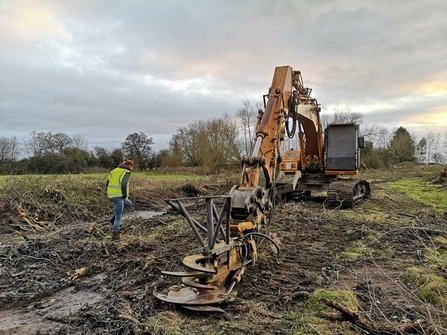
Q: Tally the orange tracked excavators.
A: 1